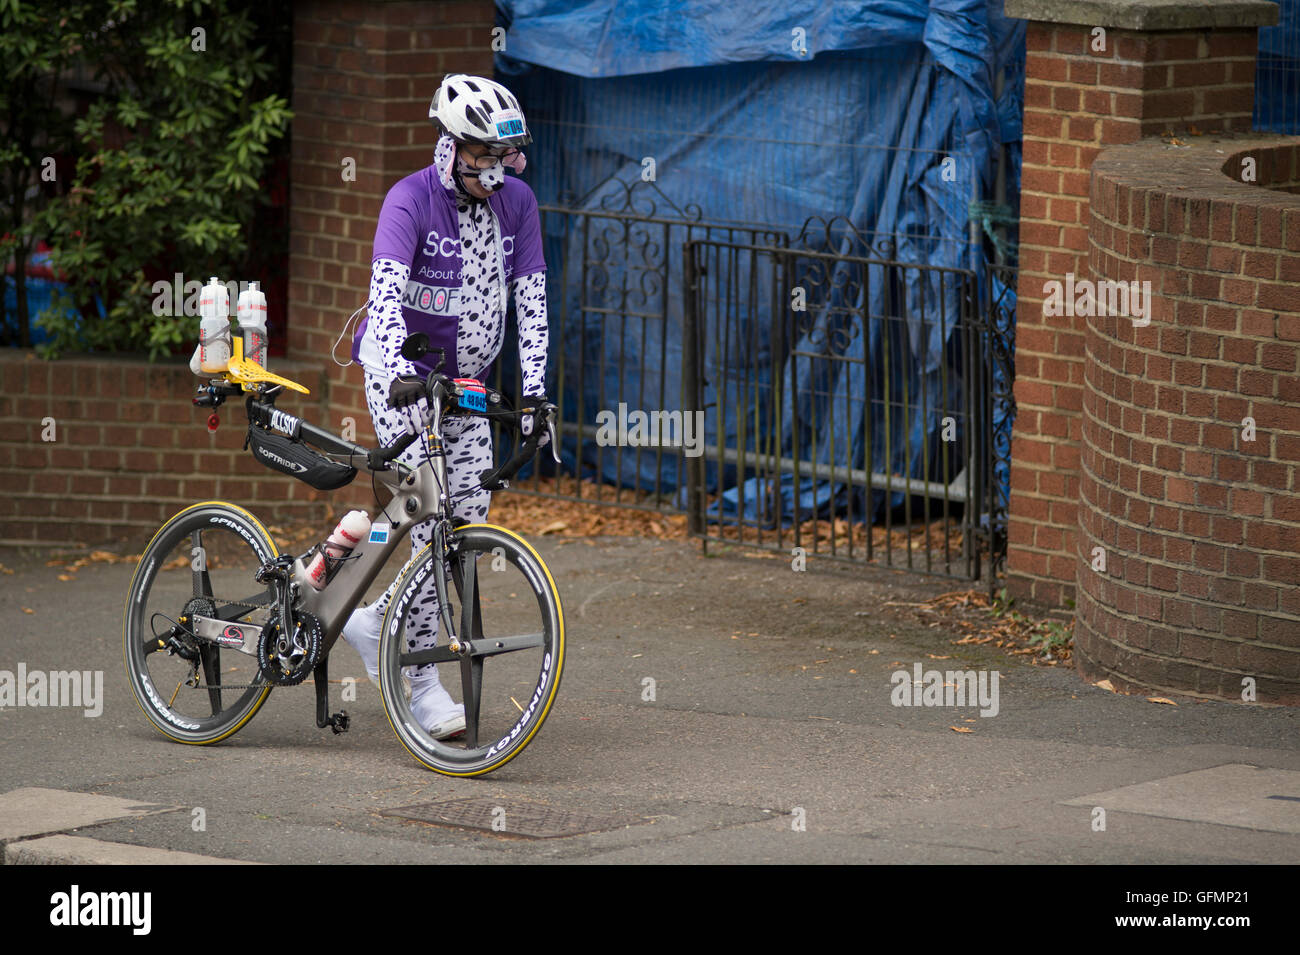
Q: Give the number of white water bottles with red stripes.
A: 3